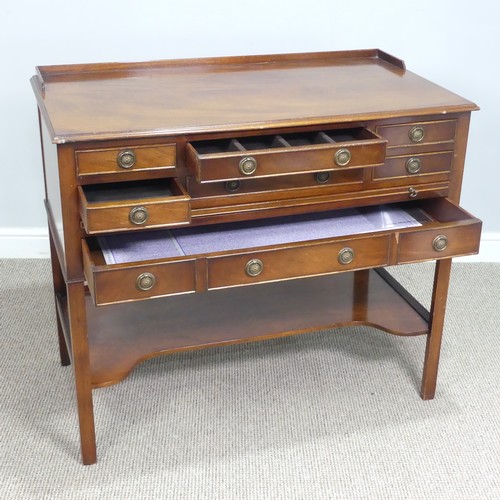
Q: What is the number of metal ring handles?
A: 12